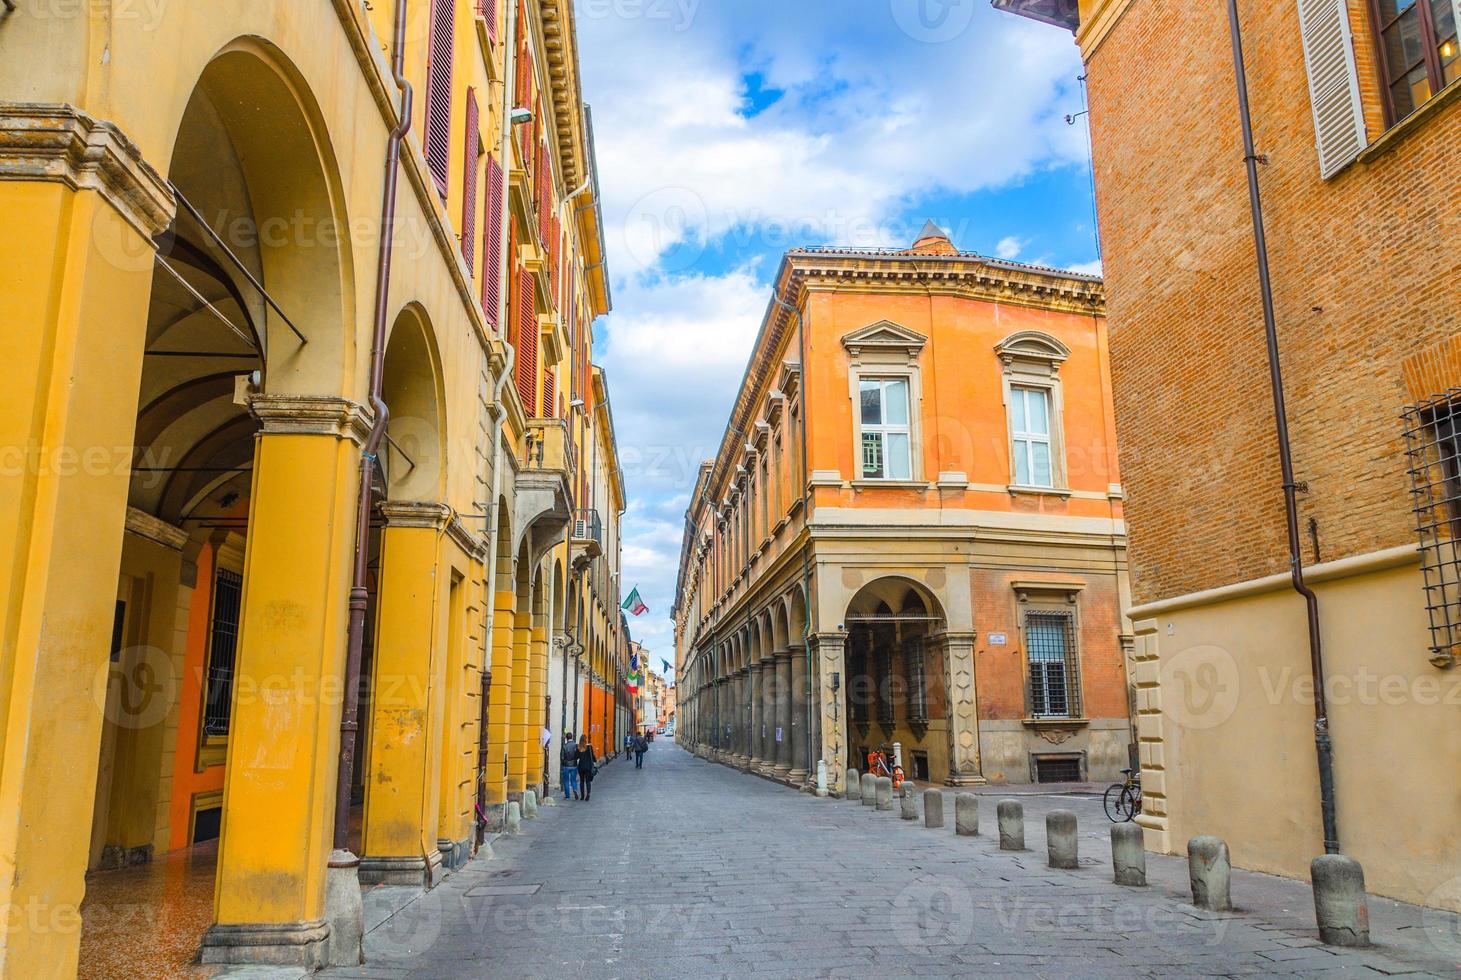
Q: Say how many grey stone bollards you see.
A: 11